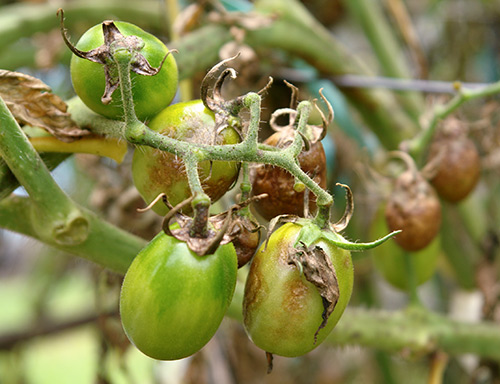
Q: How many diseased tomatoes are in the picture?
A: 6